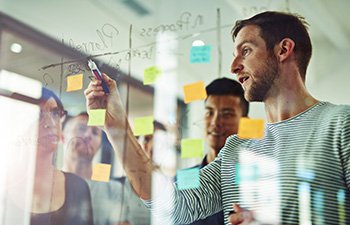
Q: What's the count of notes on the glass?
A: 10